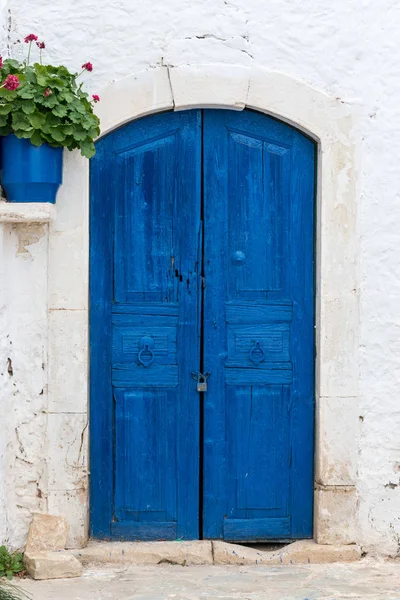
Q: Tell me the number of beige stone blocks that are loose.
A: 2